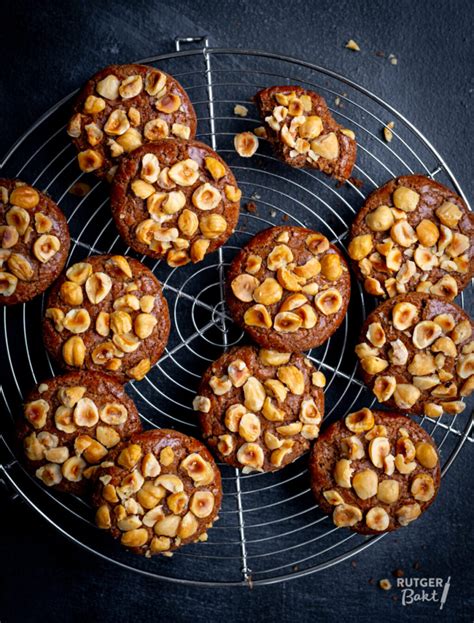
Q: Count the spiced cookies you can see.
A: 12